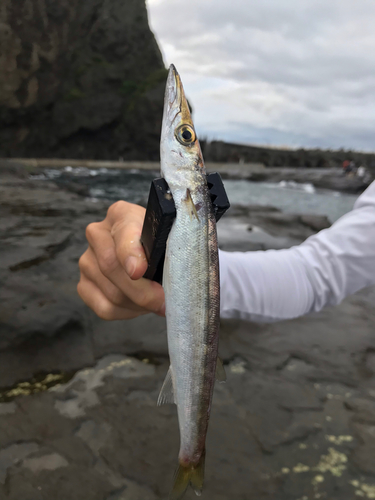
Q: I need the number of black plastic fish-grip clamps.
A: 1